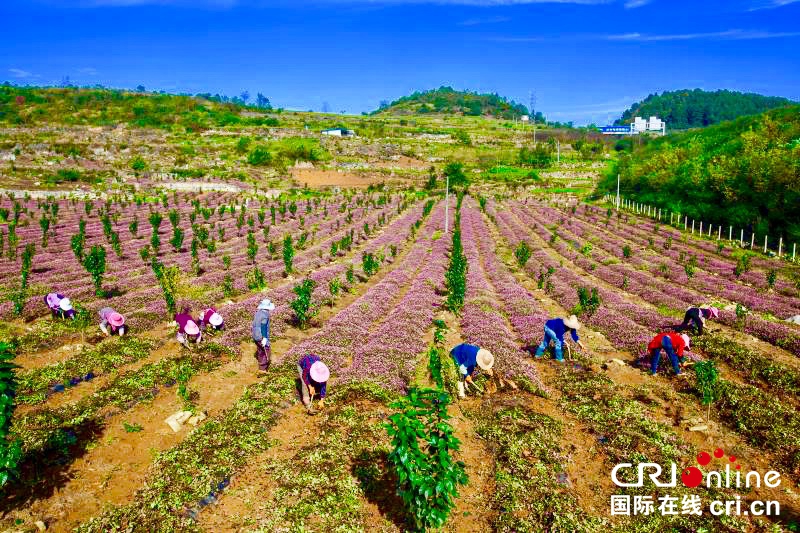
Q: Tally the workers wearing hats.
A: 10